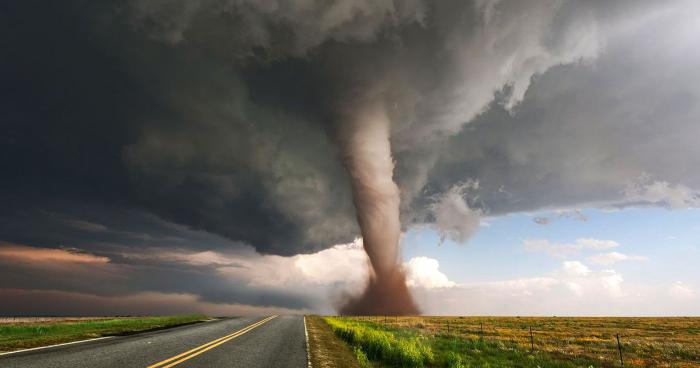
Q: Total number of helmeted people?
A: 0